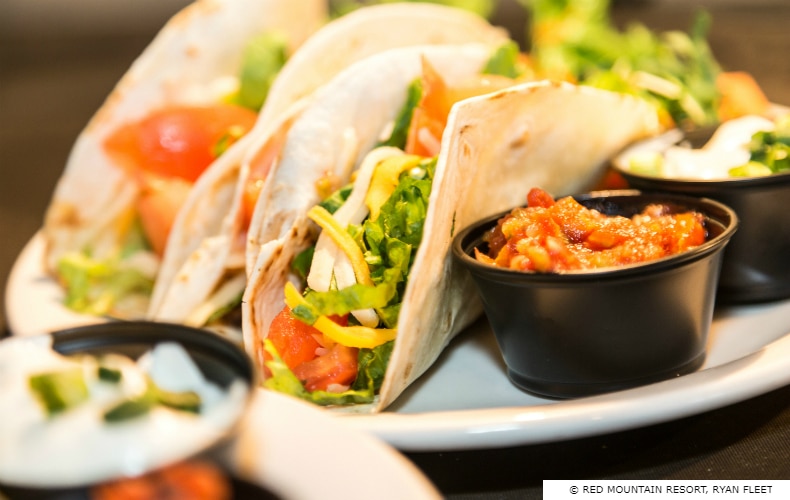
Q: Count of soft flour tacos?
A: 3